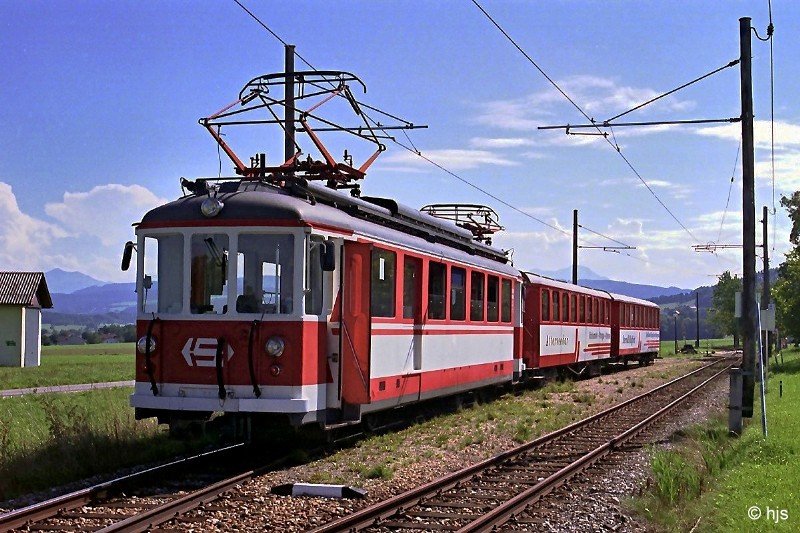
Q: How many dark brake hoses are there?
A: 3